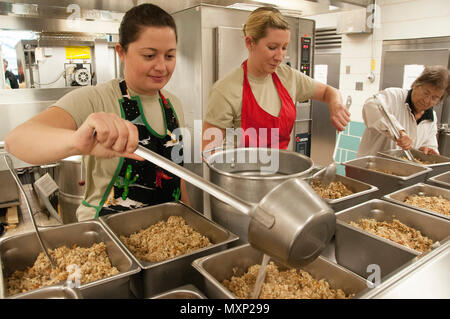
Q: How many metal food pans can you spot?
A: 11